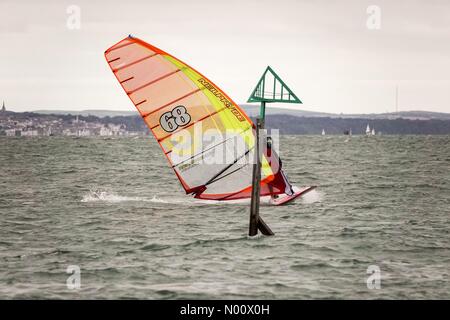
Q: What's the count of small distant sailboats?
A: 3